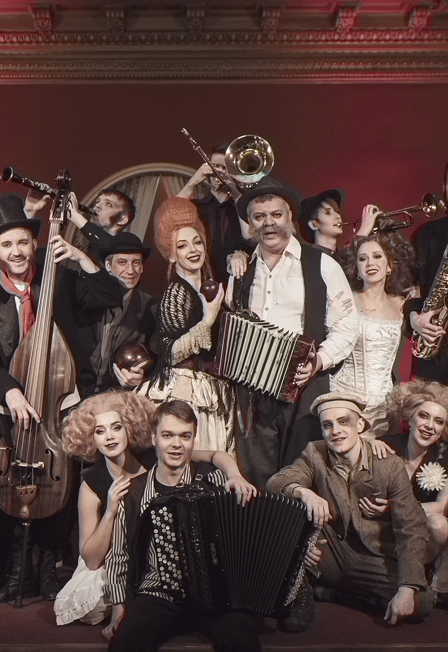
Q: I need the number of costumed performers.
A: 13